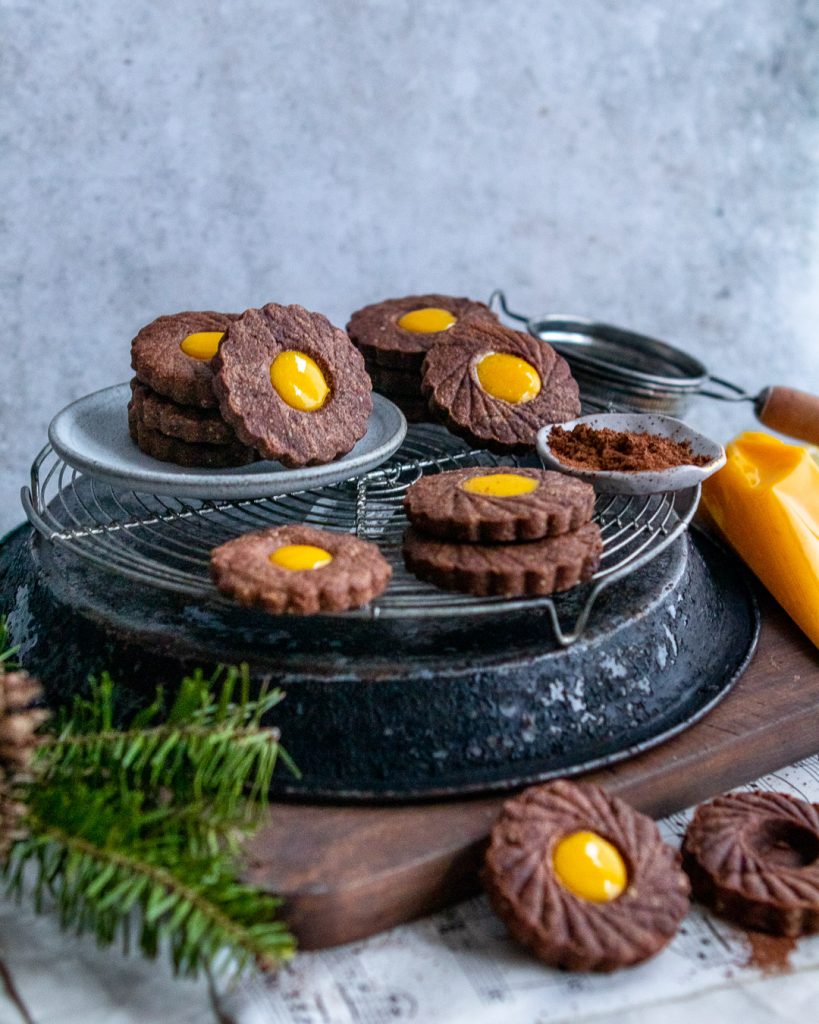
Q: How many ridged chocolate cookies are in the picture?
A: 13